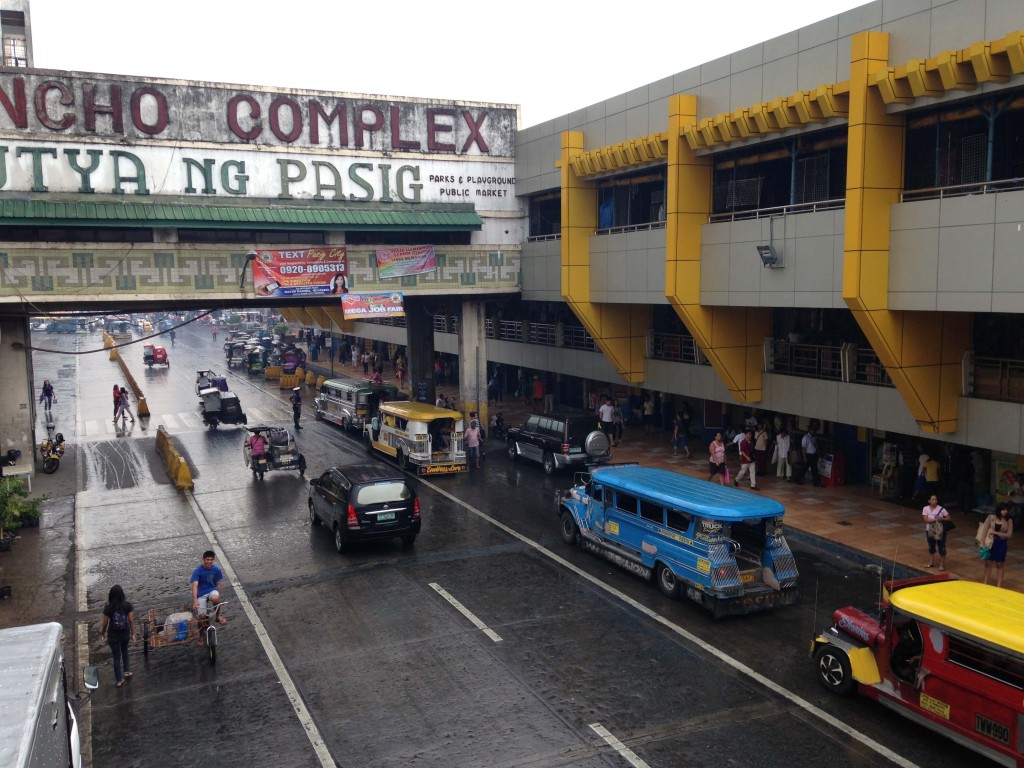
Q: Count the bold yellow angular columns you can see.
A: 3